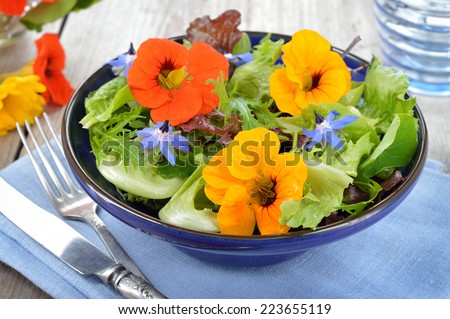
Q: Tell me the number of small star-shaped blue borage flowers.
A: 4